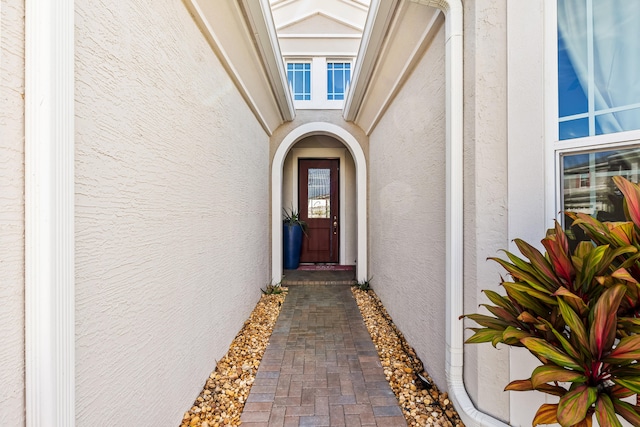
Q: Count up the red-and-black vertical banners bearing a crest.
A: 0